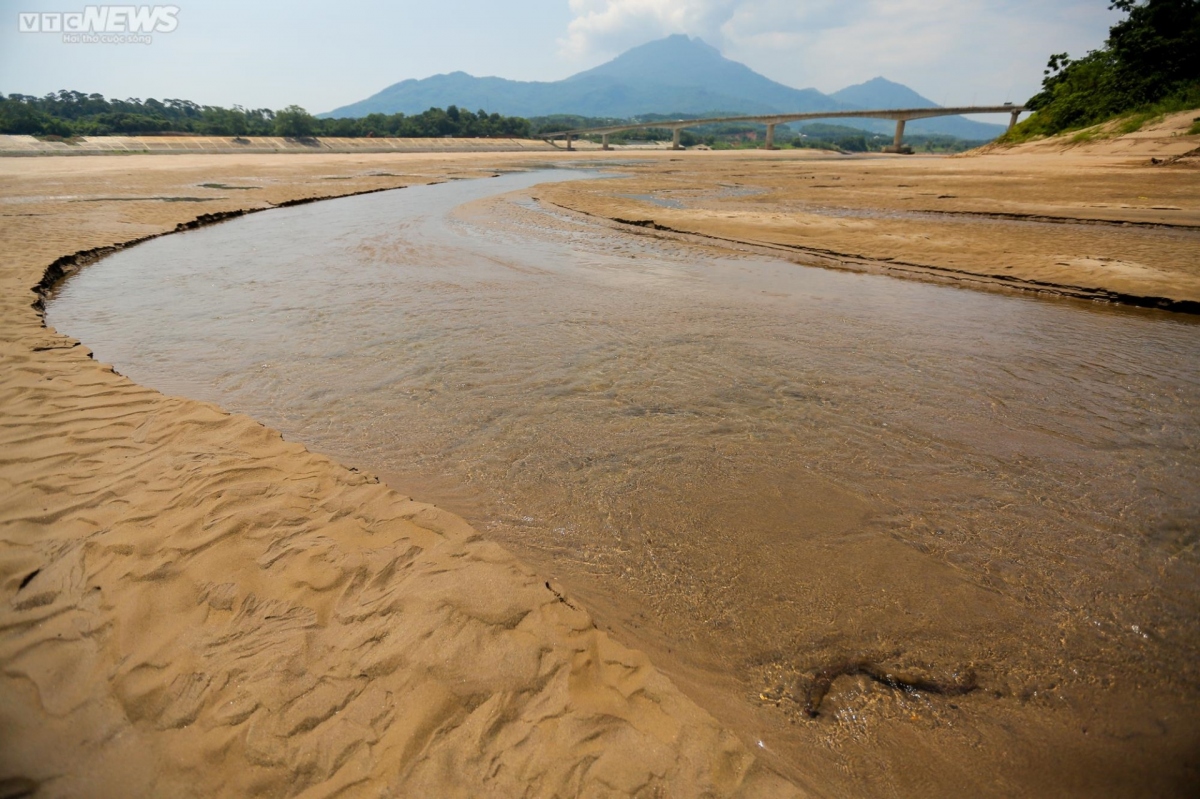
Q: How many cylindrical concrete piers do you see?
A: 6